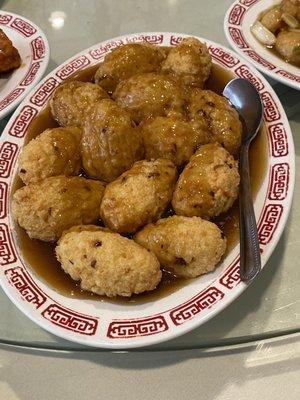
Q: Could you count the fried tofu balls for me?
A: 13